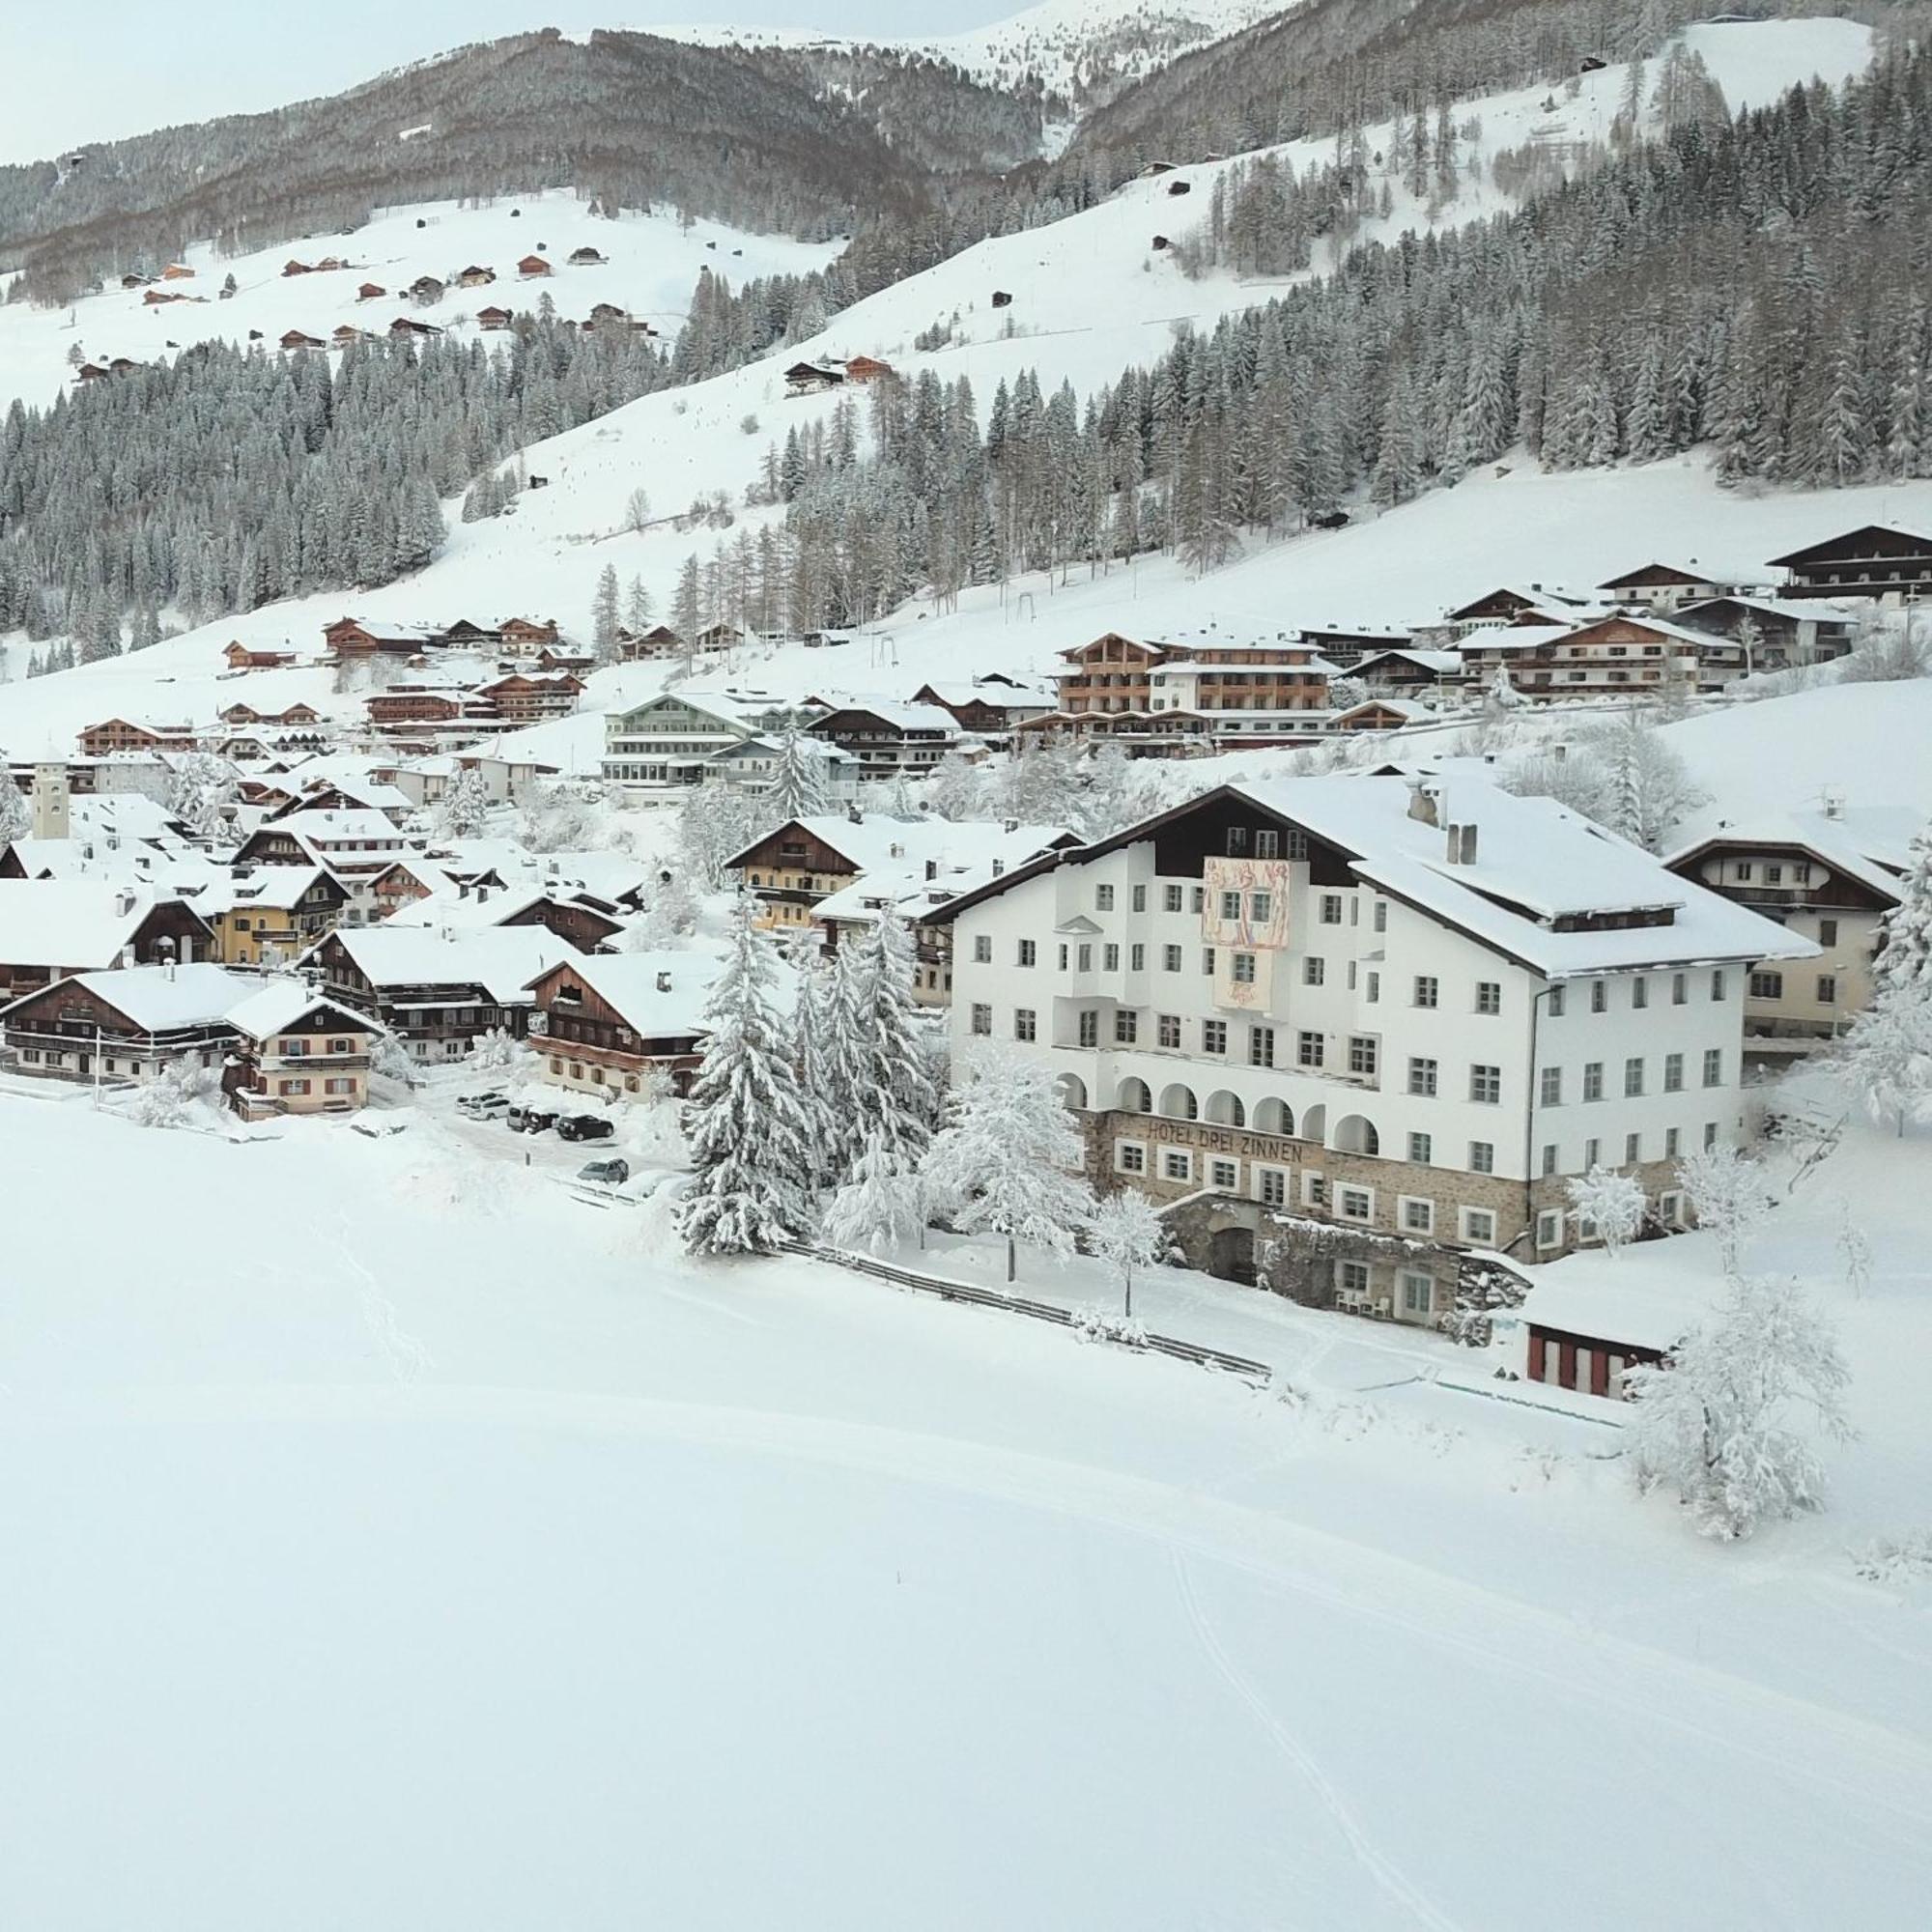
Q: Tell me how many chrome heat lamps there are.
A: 0